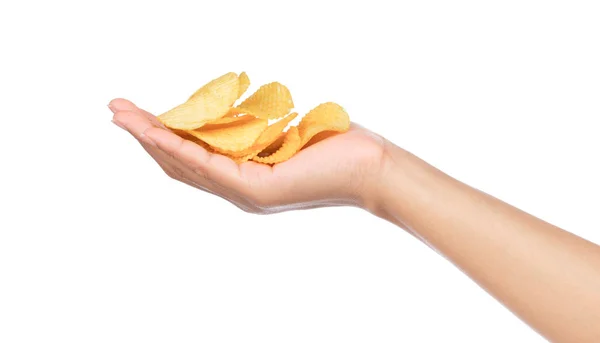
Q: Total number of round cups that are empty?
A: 0